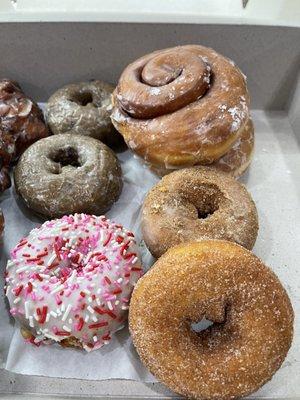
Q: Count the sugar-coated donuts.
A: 2